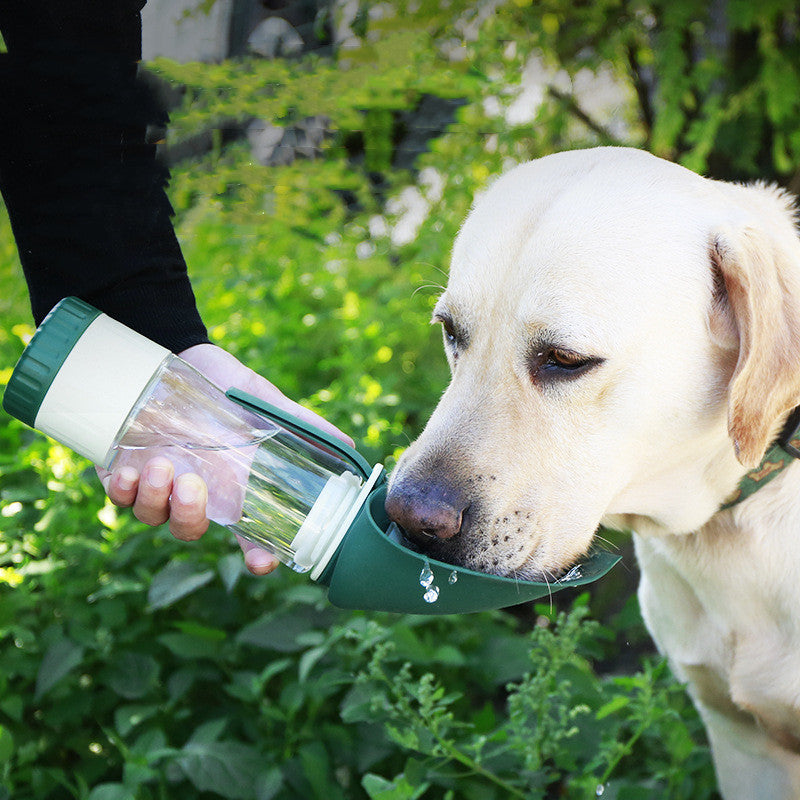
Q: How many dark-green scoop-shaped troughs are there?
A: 1